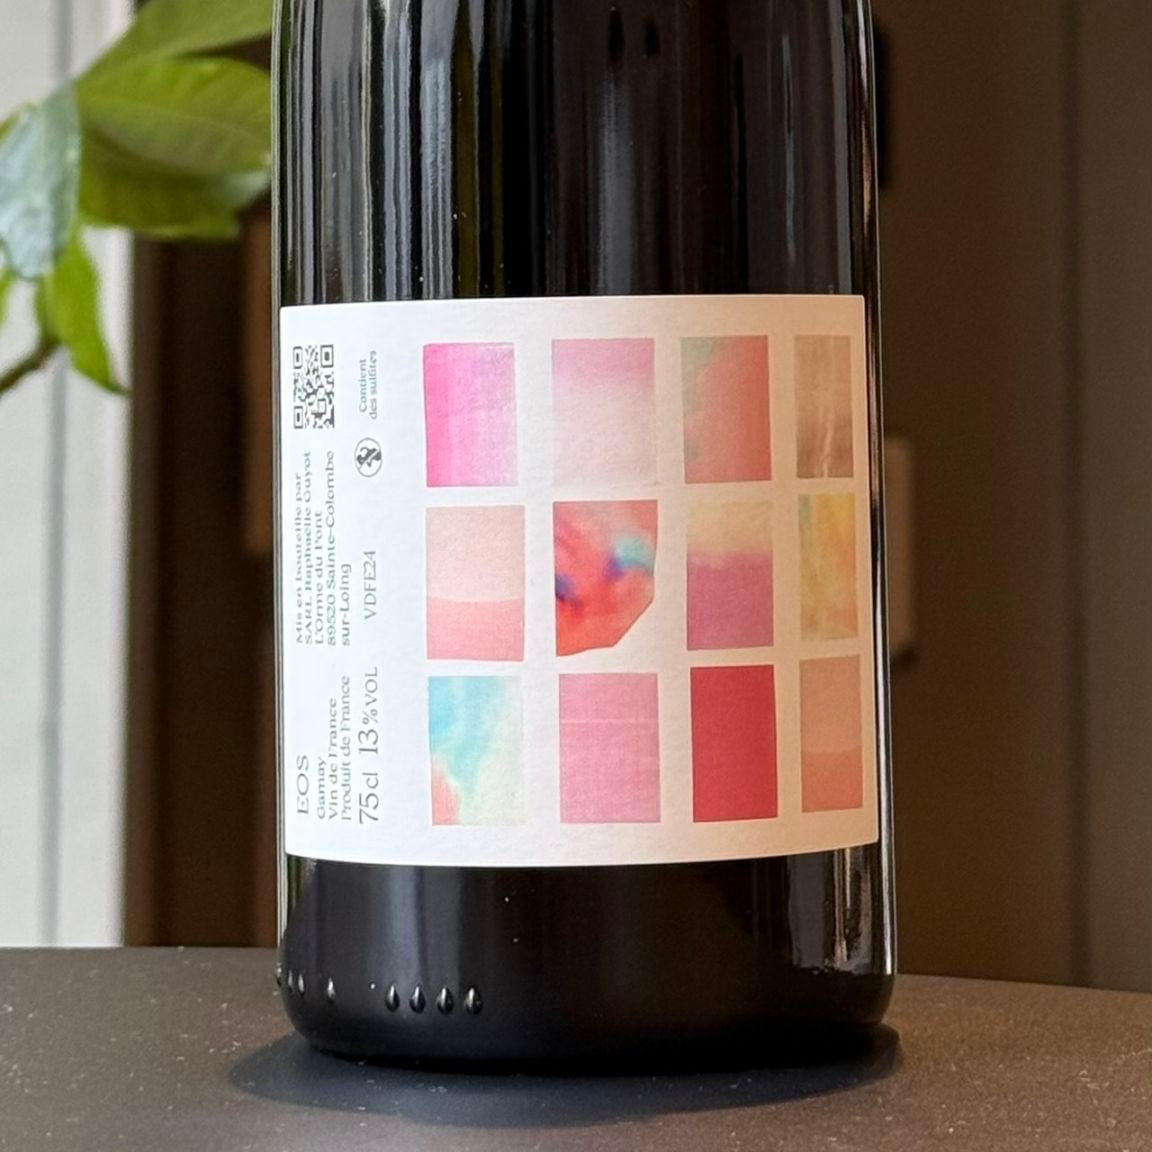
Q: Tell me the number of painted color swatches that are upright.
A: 12